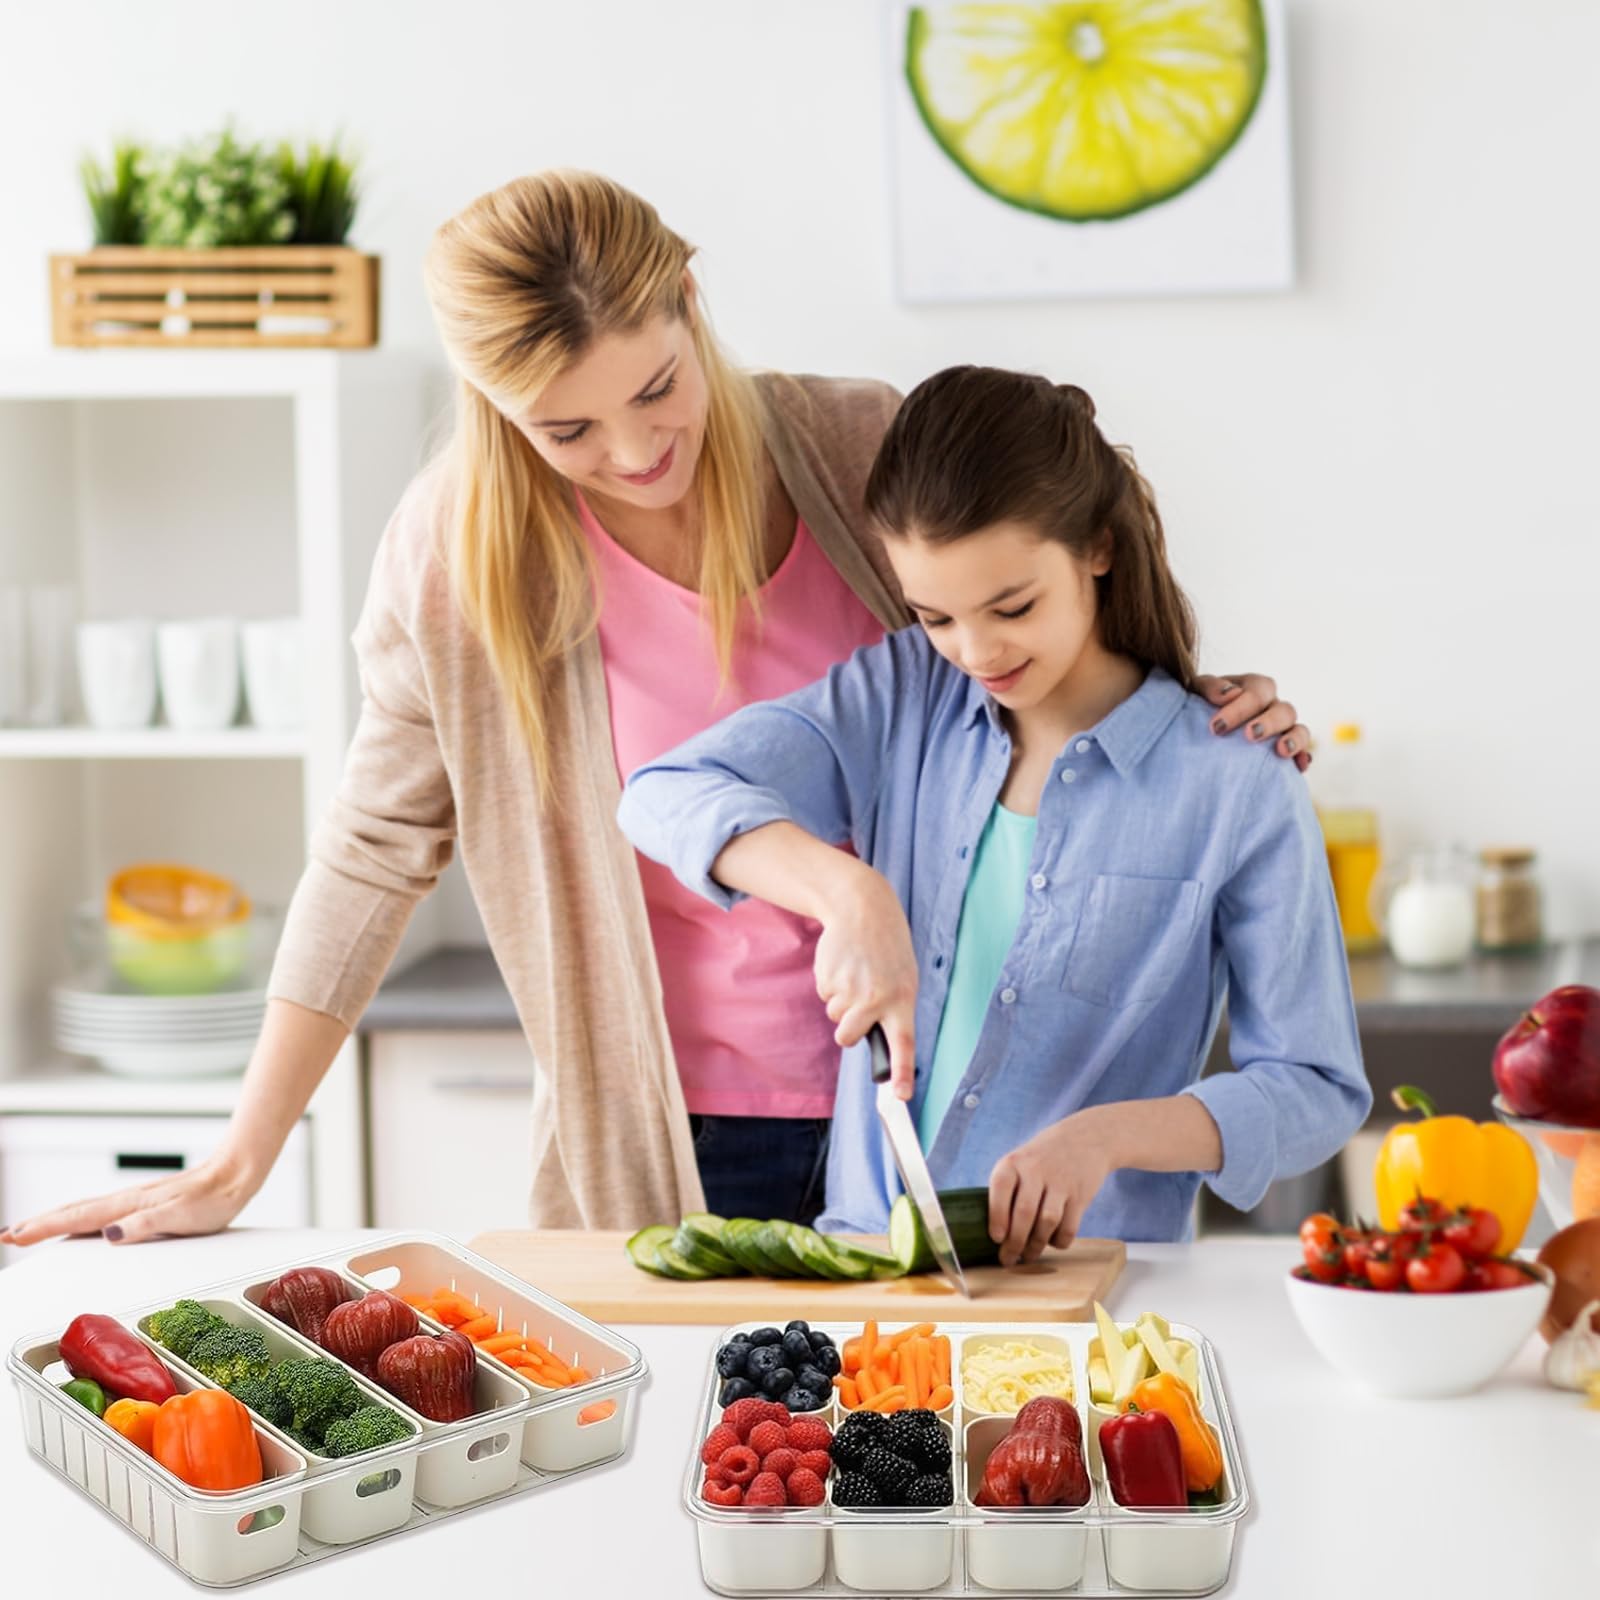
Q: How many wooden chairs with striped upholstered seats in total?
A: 0